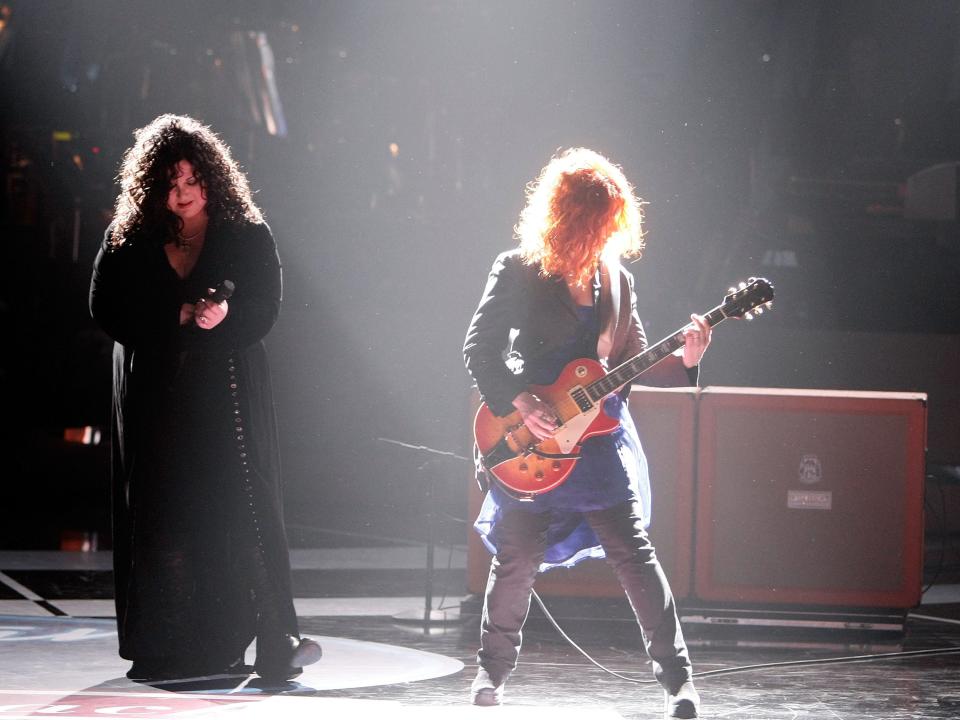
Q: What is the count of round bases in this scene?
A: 1